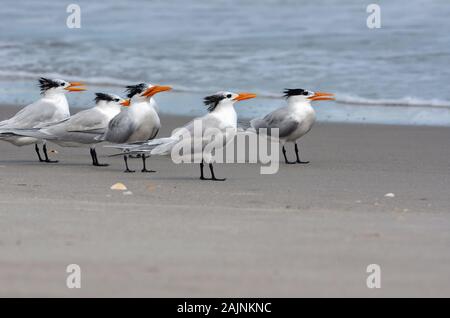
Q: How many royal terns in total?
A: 5